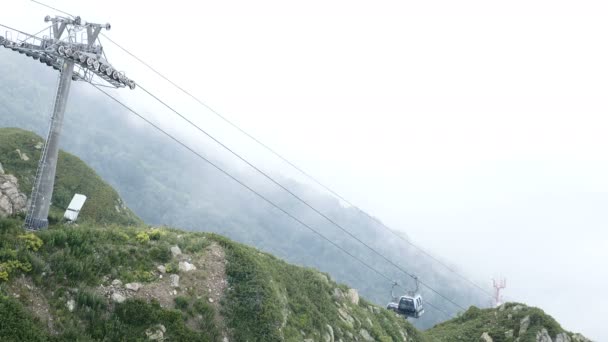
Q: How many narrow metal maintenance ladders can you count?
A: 1